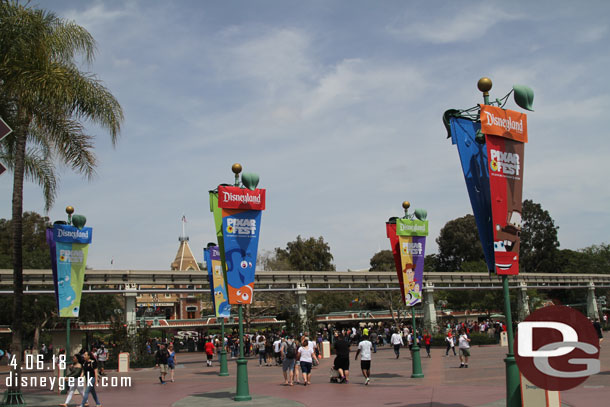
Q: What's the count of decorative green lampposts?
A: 5